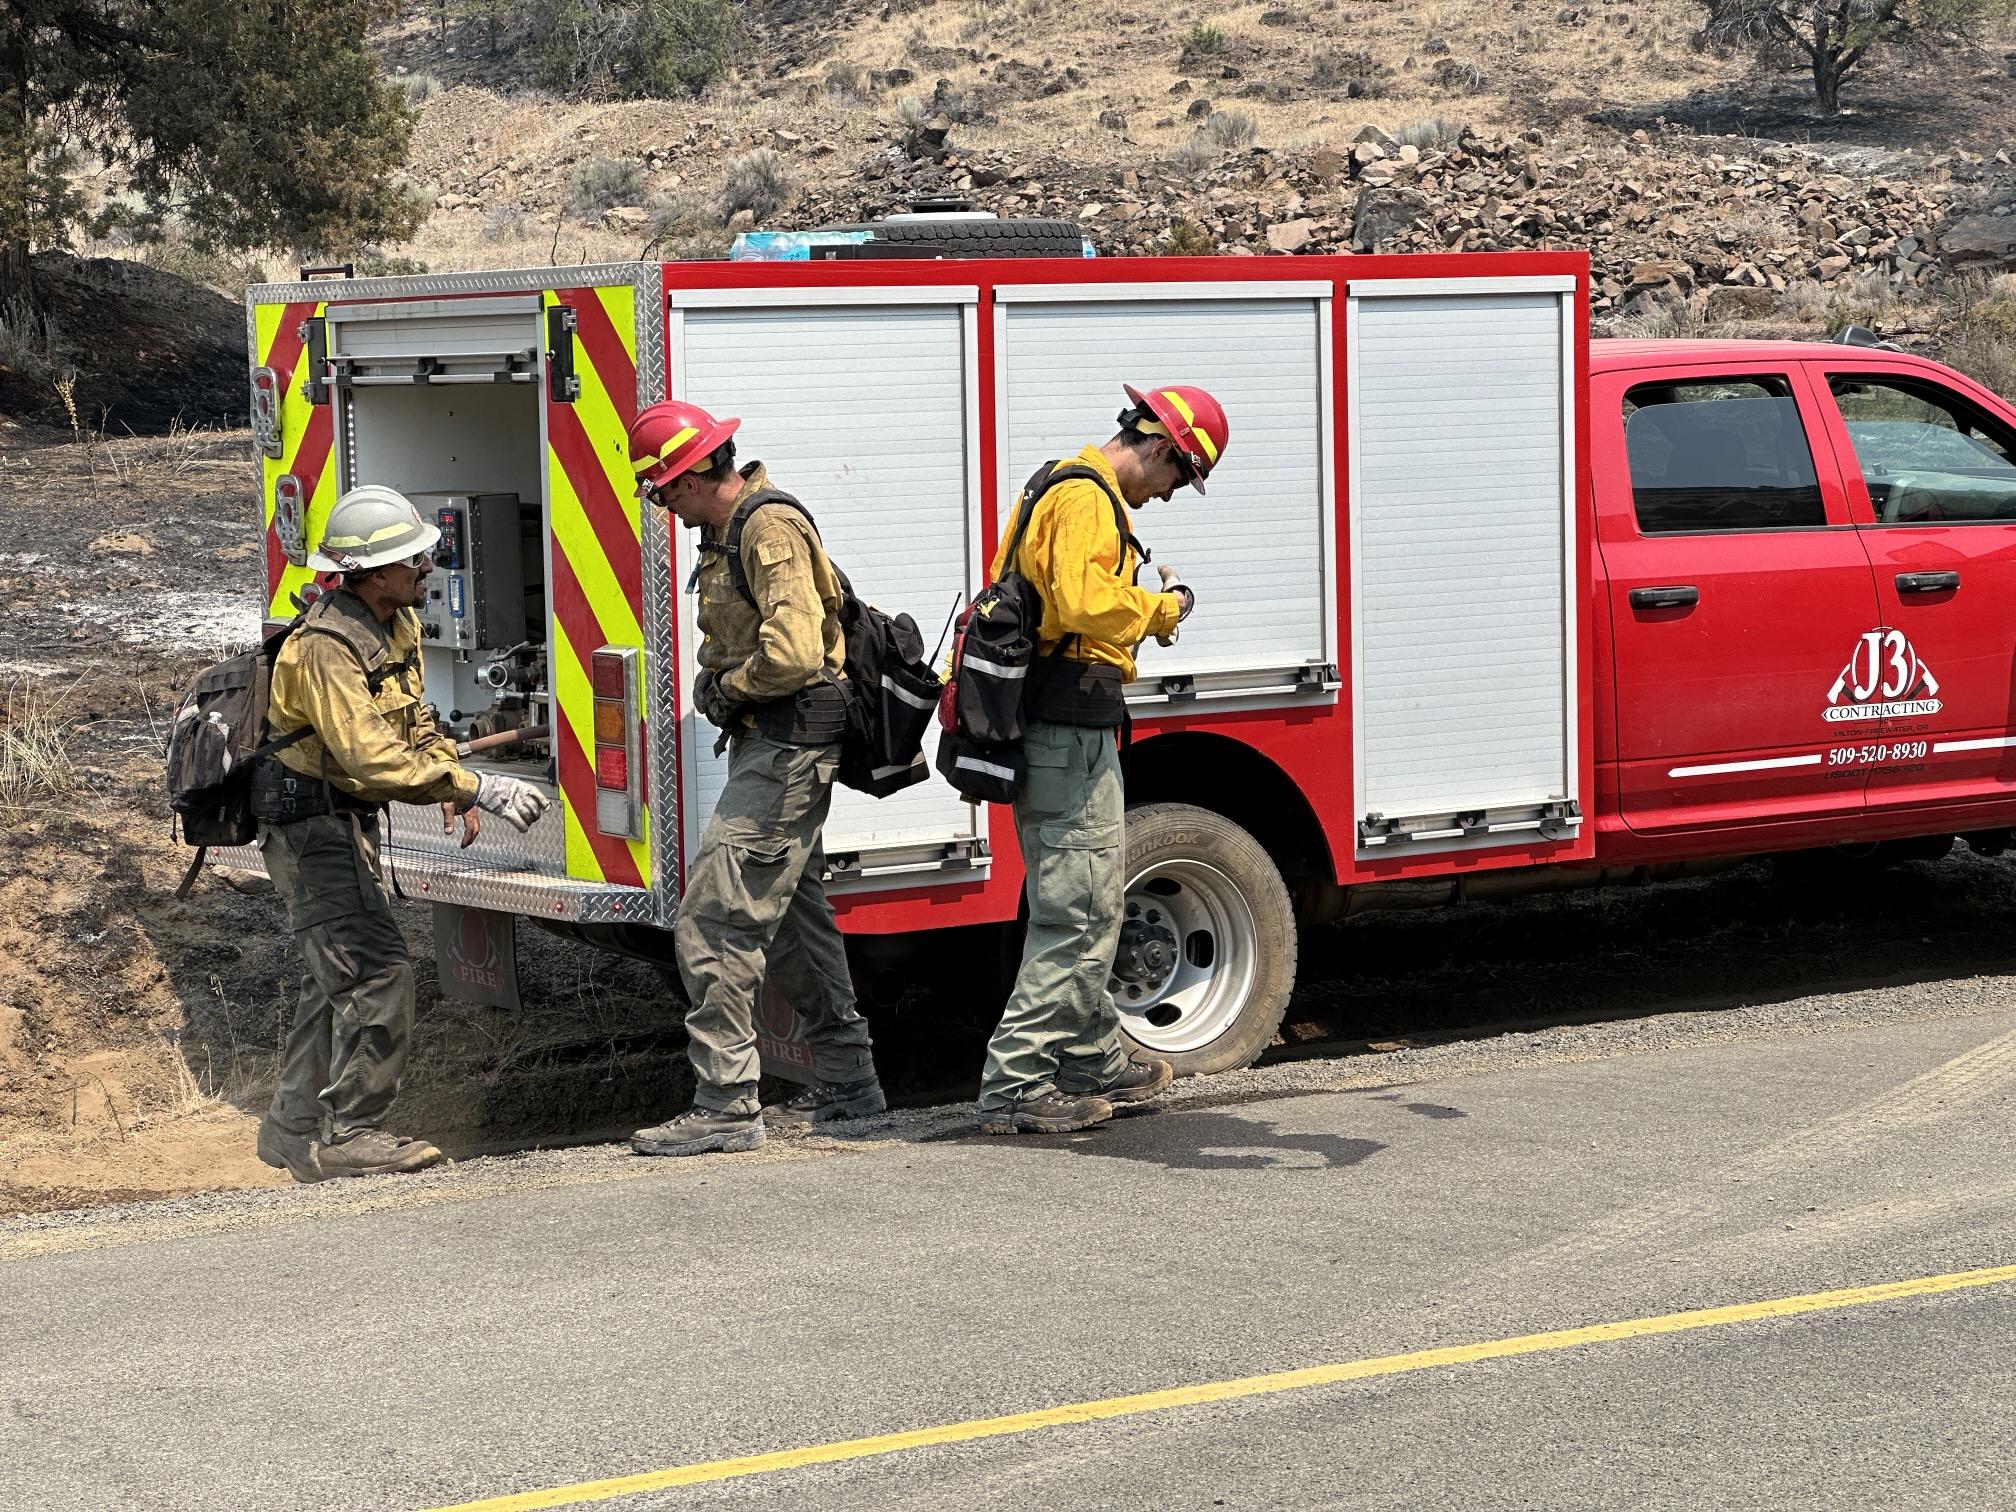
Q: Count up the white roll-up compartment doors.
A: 3